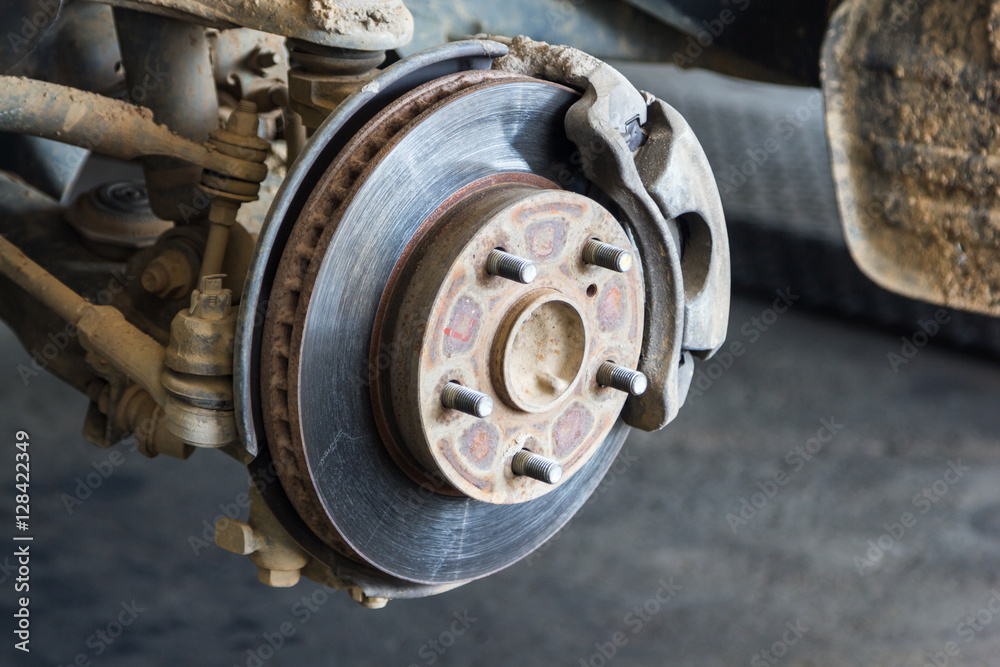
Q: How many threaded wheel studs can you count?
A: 5